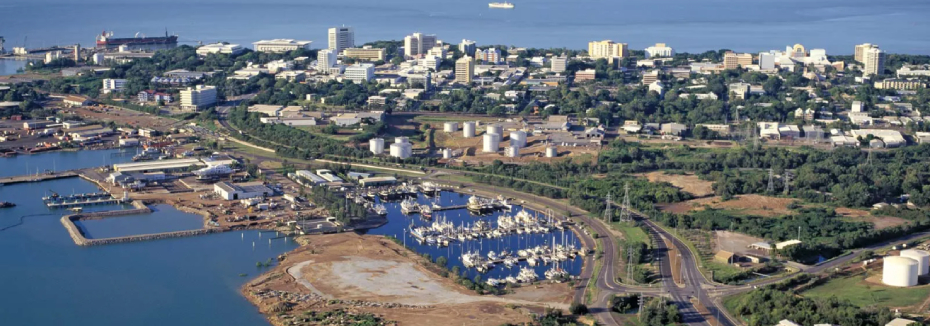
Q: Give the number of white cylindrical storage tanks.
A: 13